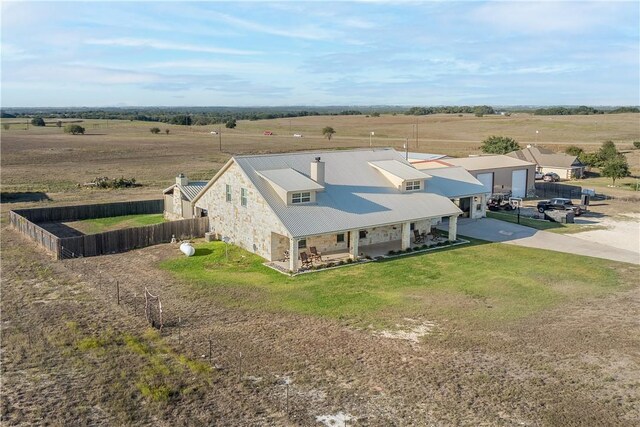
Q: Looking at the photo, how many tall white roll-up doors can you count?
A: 2